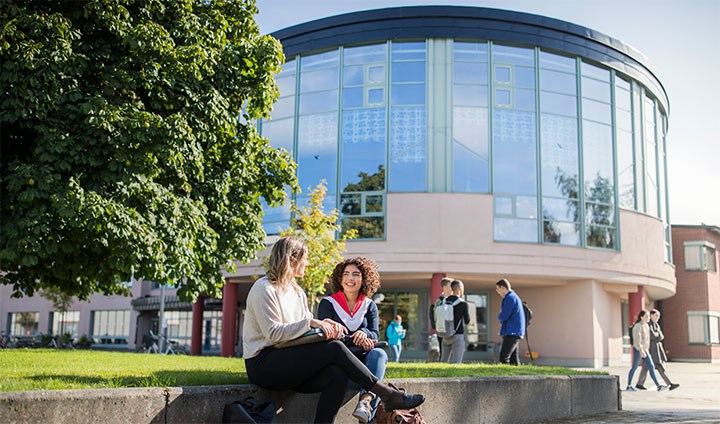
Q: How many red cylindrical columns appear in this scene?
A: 4